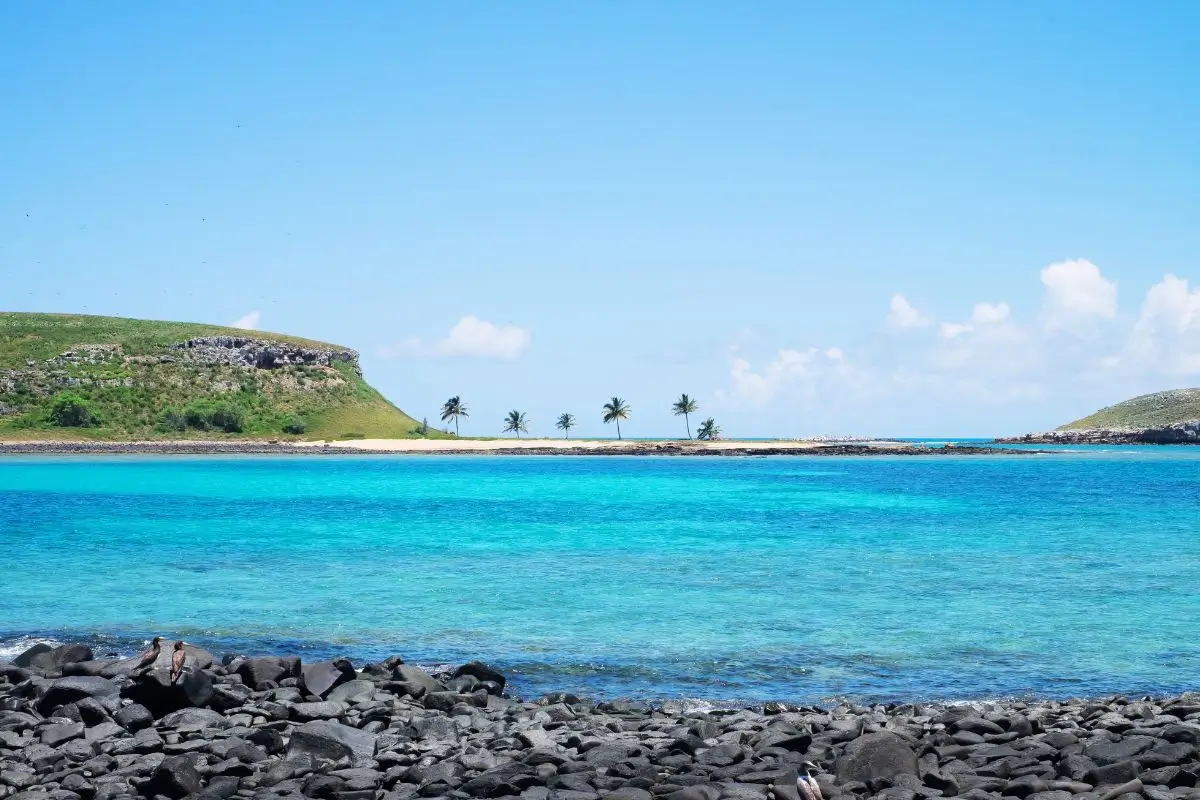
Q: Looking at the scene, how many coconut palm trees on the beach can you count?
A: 6